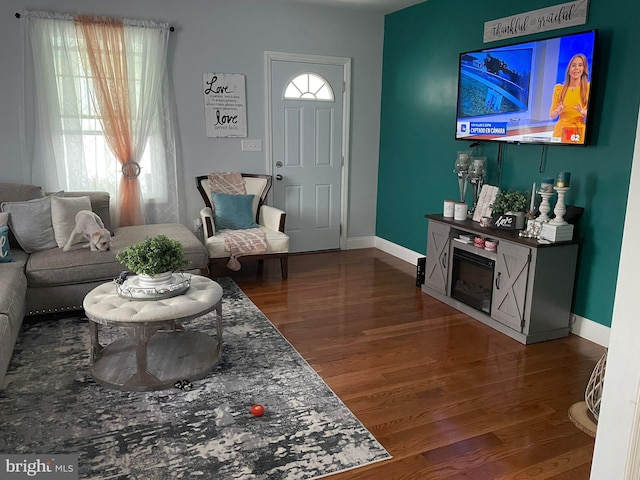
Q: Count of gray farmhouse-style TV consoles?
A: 1